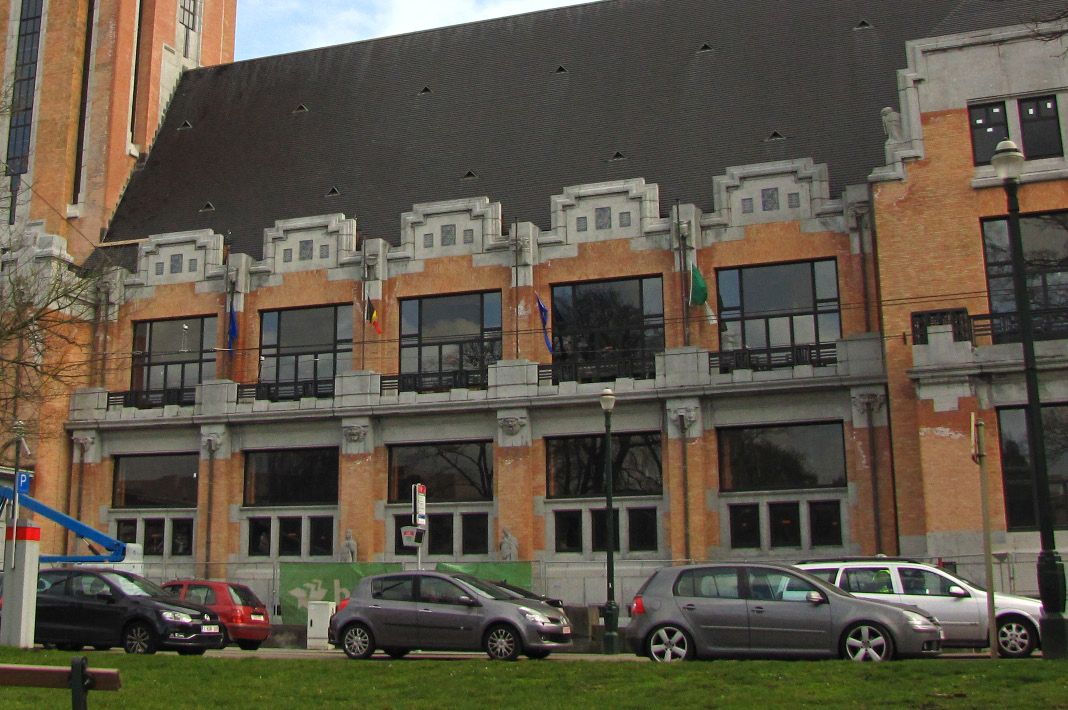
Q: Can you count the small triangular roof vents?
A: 11